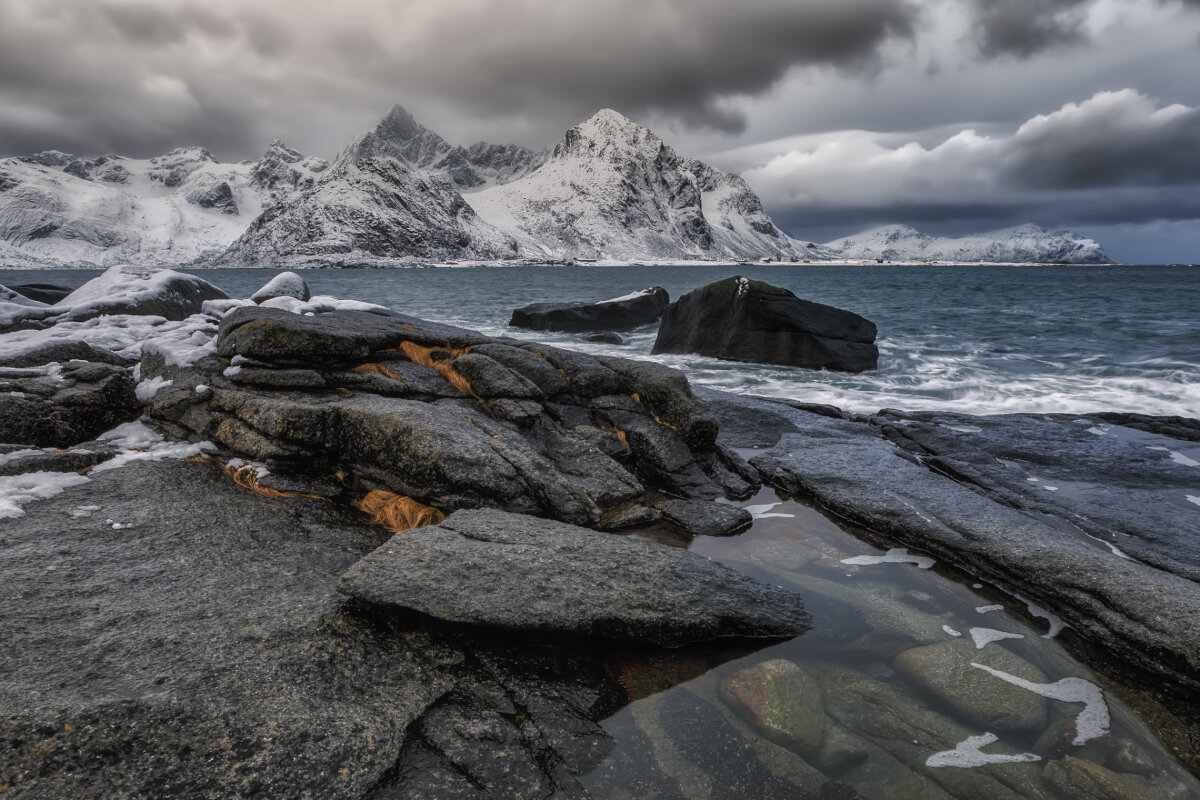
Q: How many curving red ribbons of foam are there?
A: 0